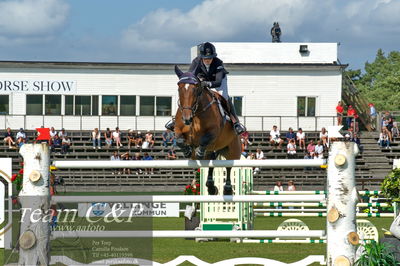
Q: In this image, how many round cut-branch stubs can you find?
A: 6